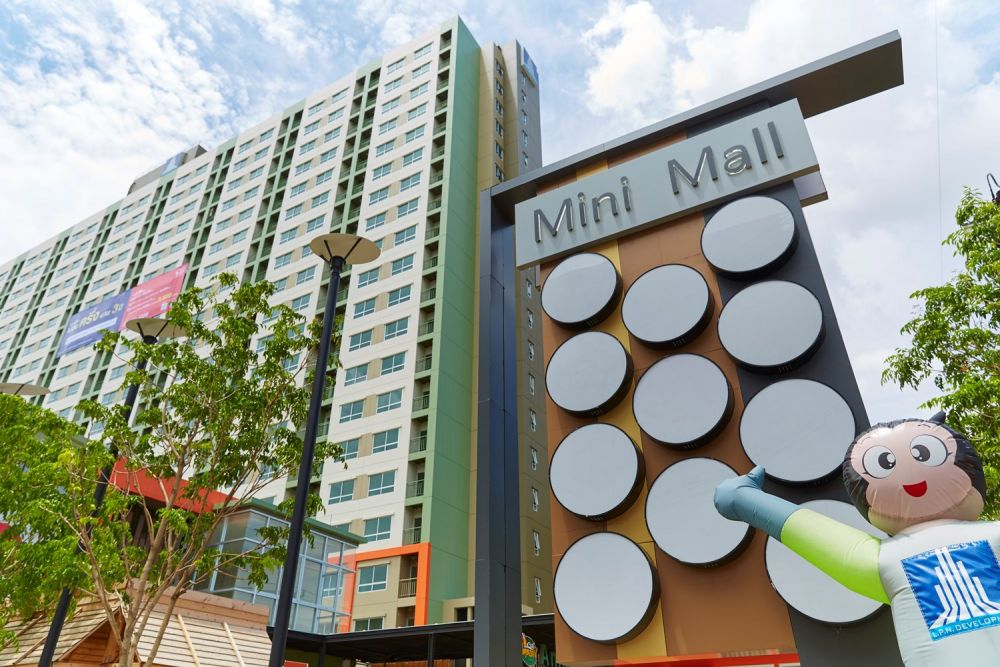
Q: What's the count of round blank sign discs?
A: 11